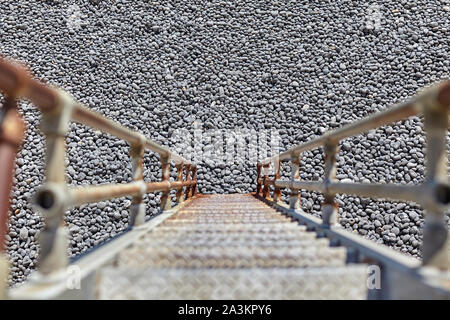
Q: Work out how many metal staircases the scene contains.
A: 1